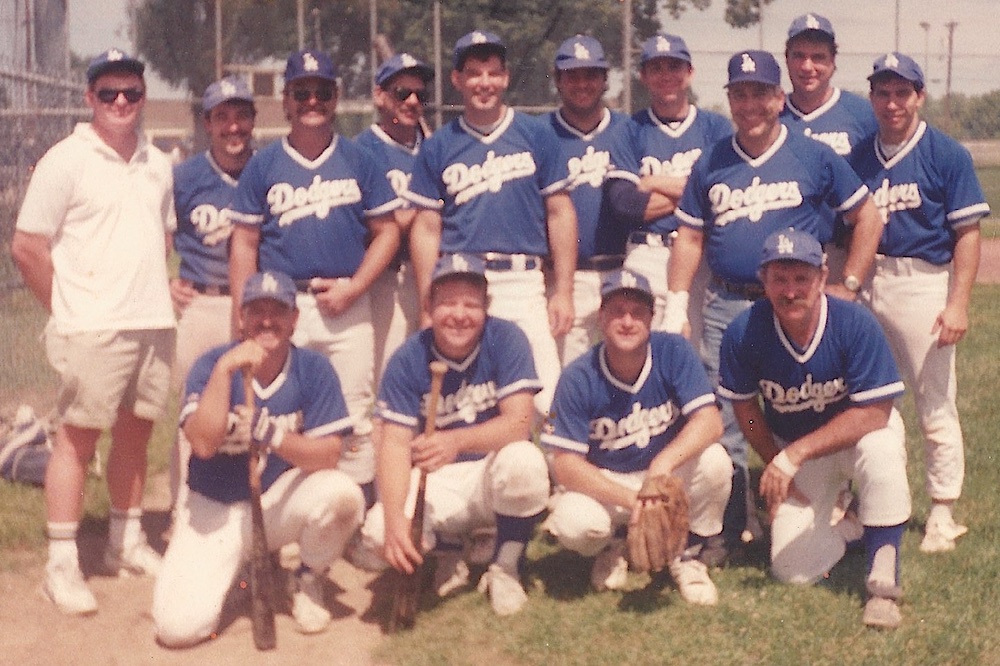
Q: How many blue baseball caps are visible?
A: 14